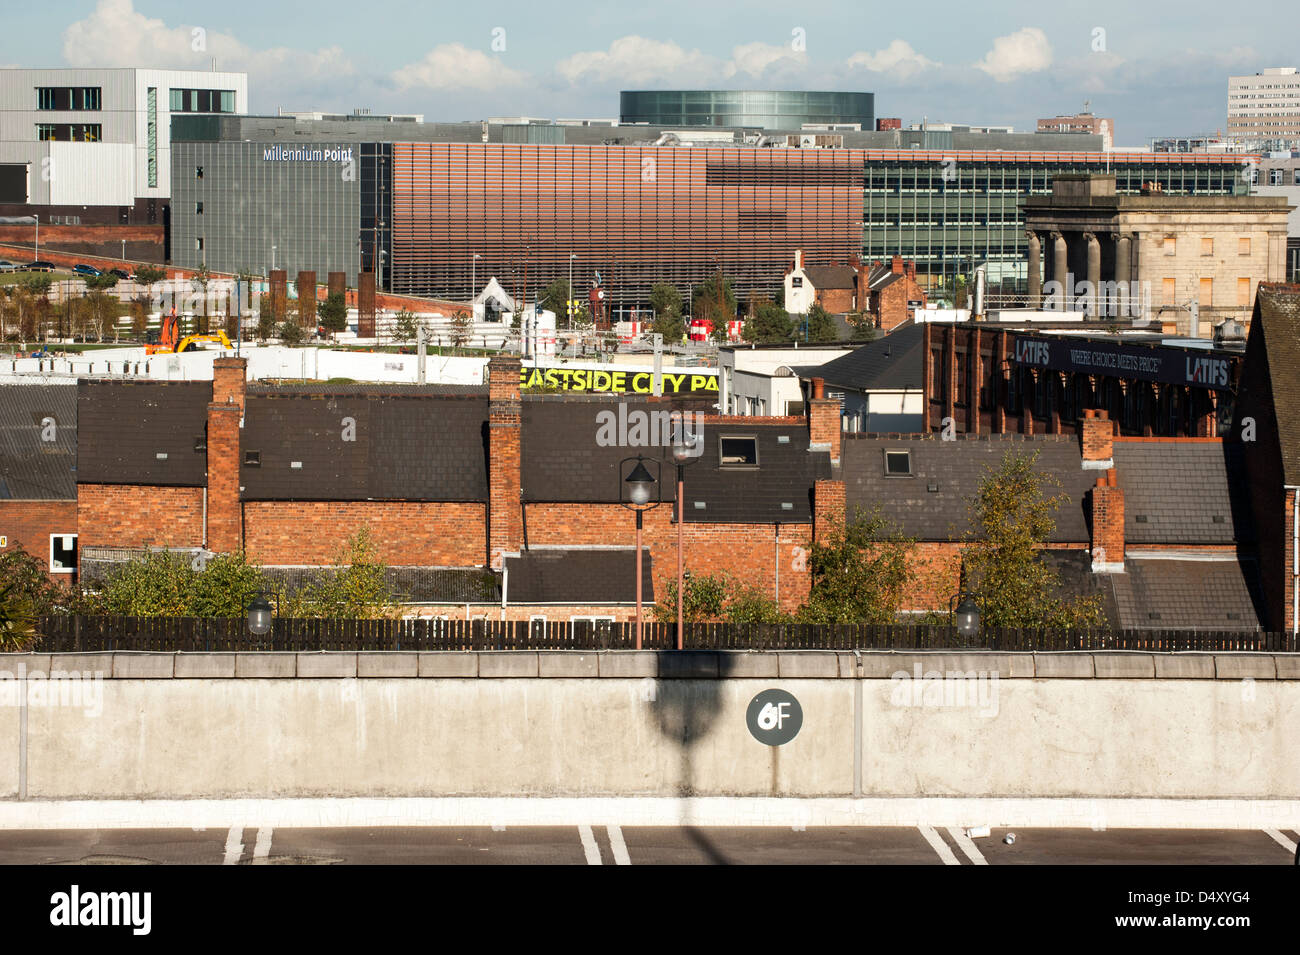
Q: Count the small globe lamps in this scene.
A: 4